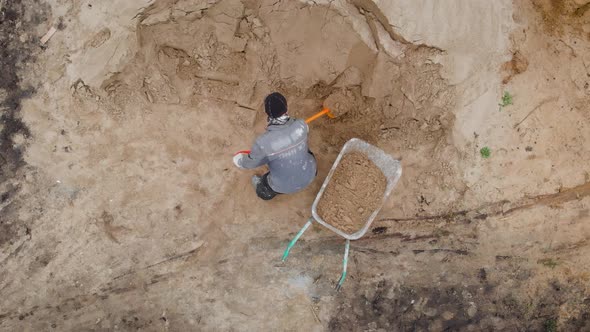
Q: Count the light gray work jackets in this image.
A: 1